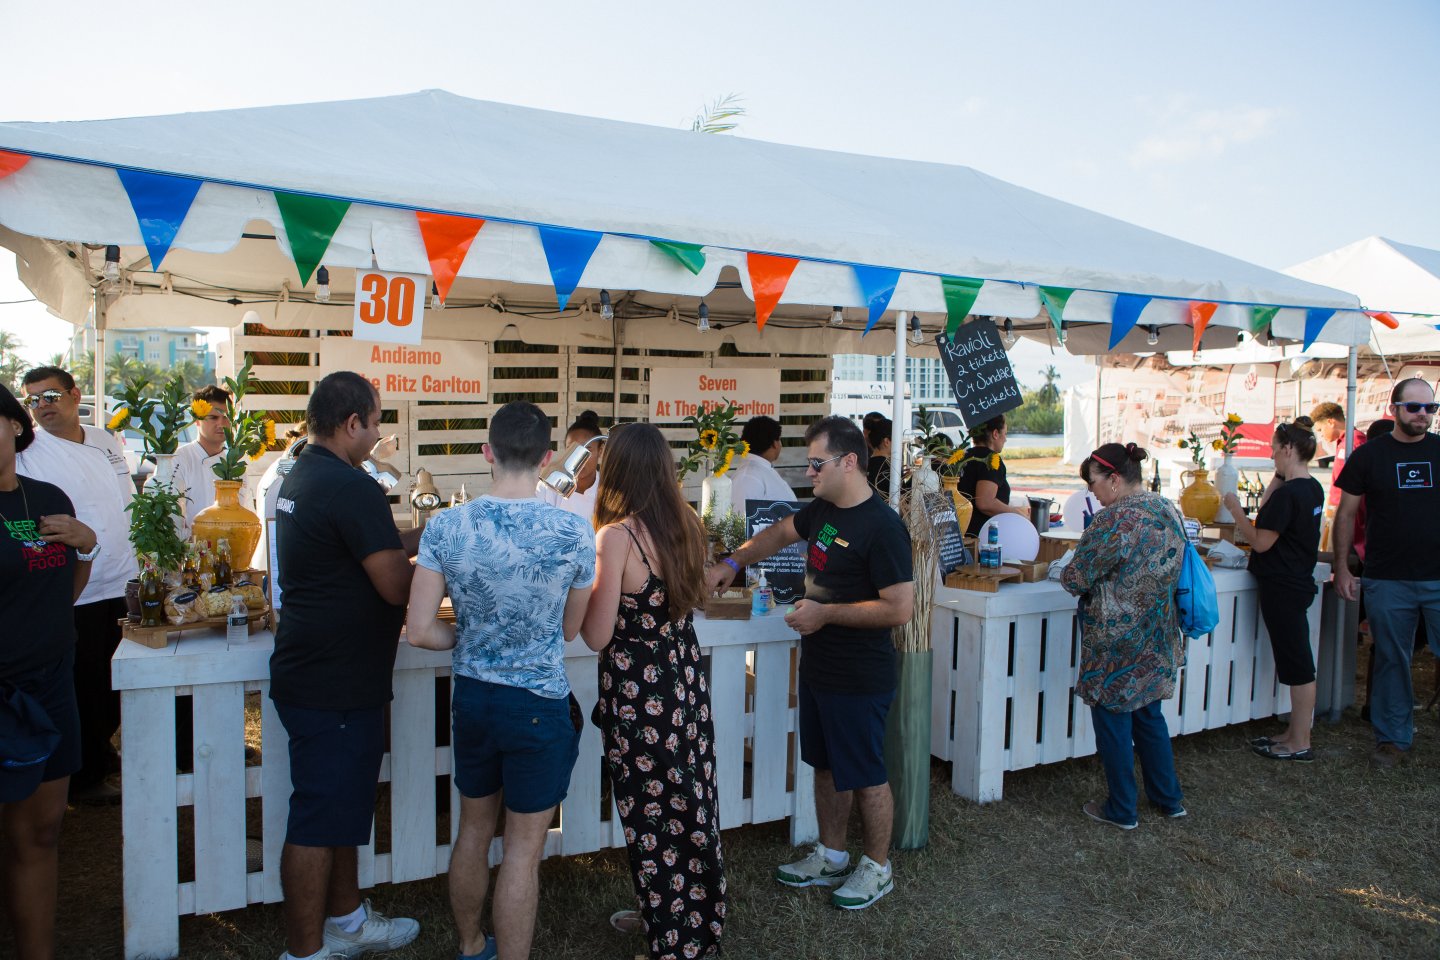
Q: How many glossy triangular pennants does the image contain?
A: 15